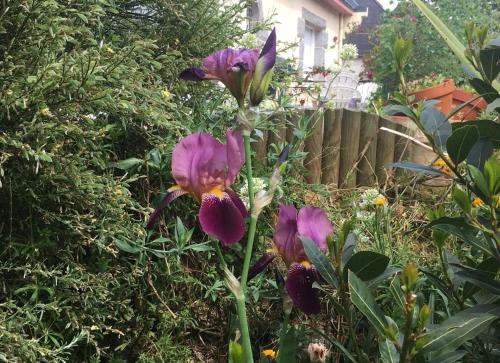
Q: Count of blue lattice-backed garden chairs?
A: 0